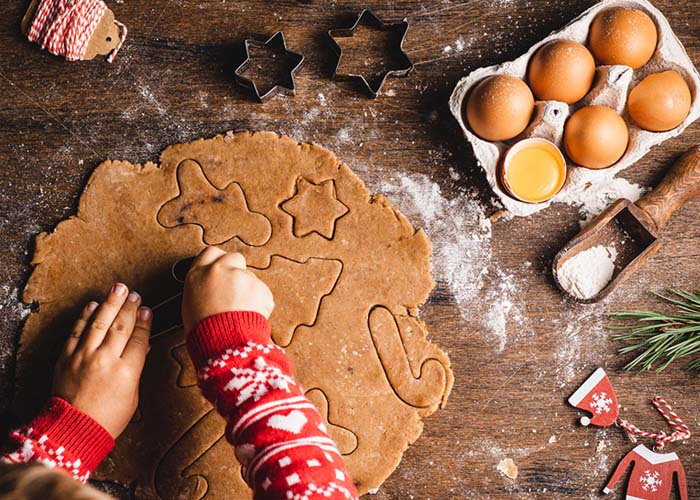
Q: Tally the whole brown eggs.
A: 5